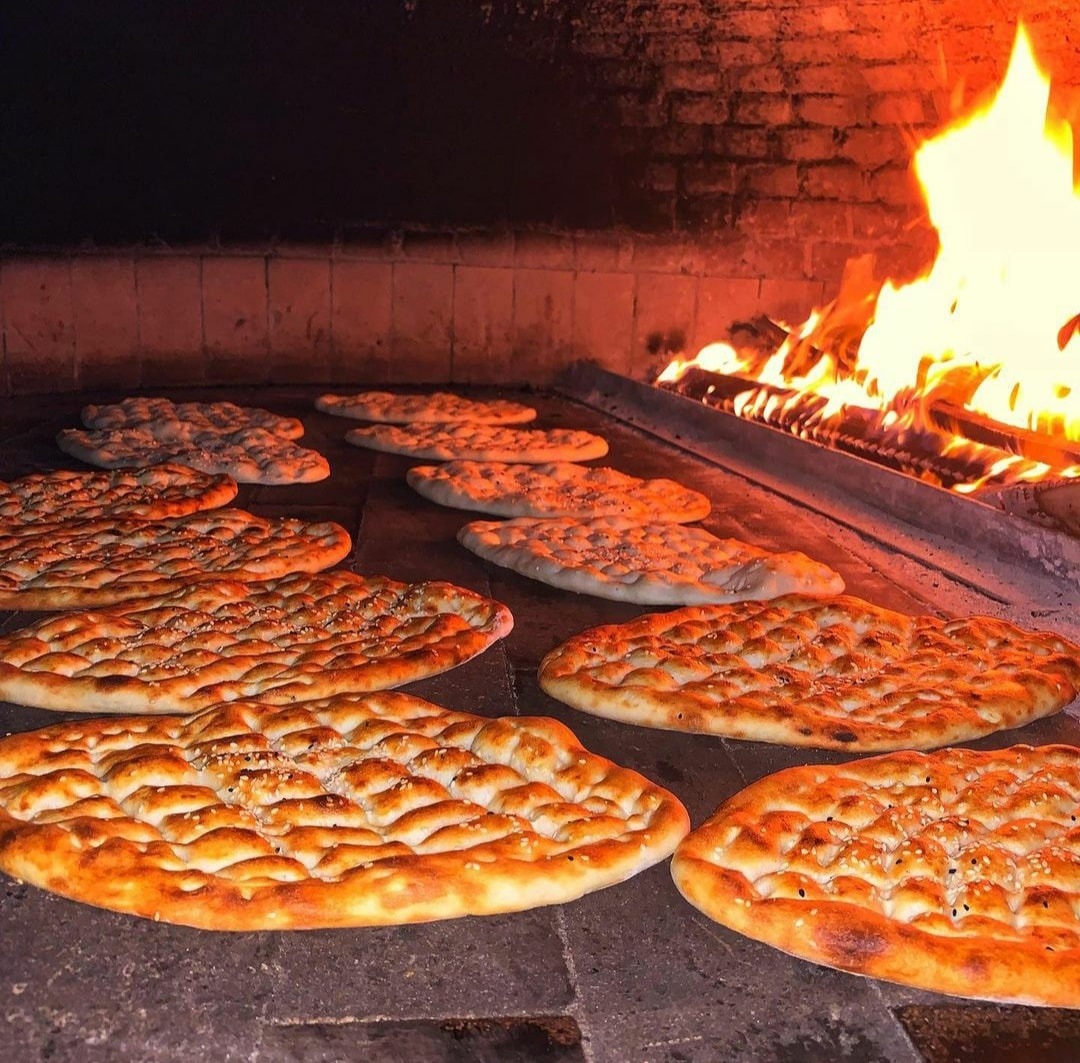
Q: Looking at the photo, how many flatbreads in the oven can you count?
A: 12